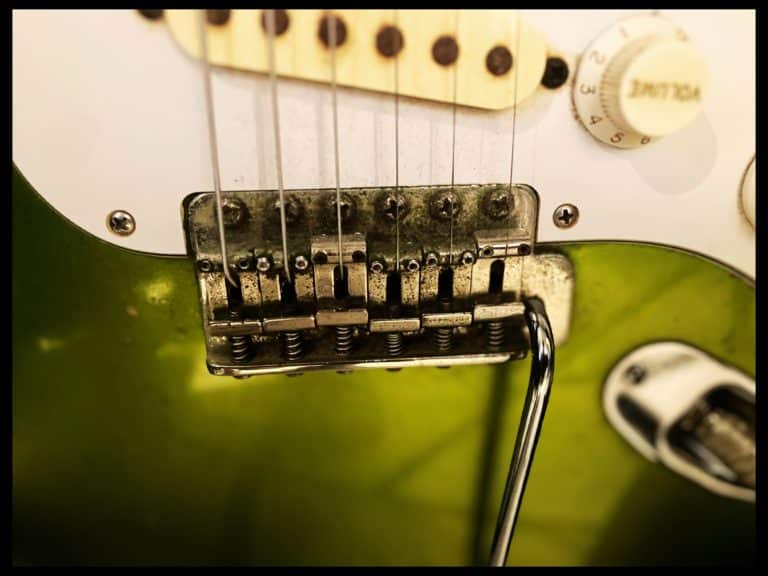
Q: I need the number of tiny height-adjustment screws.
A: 12